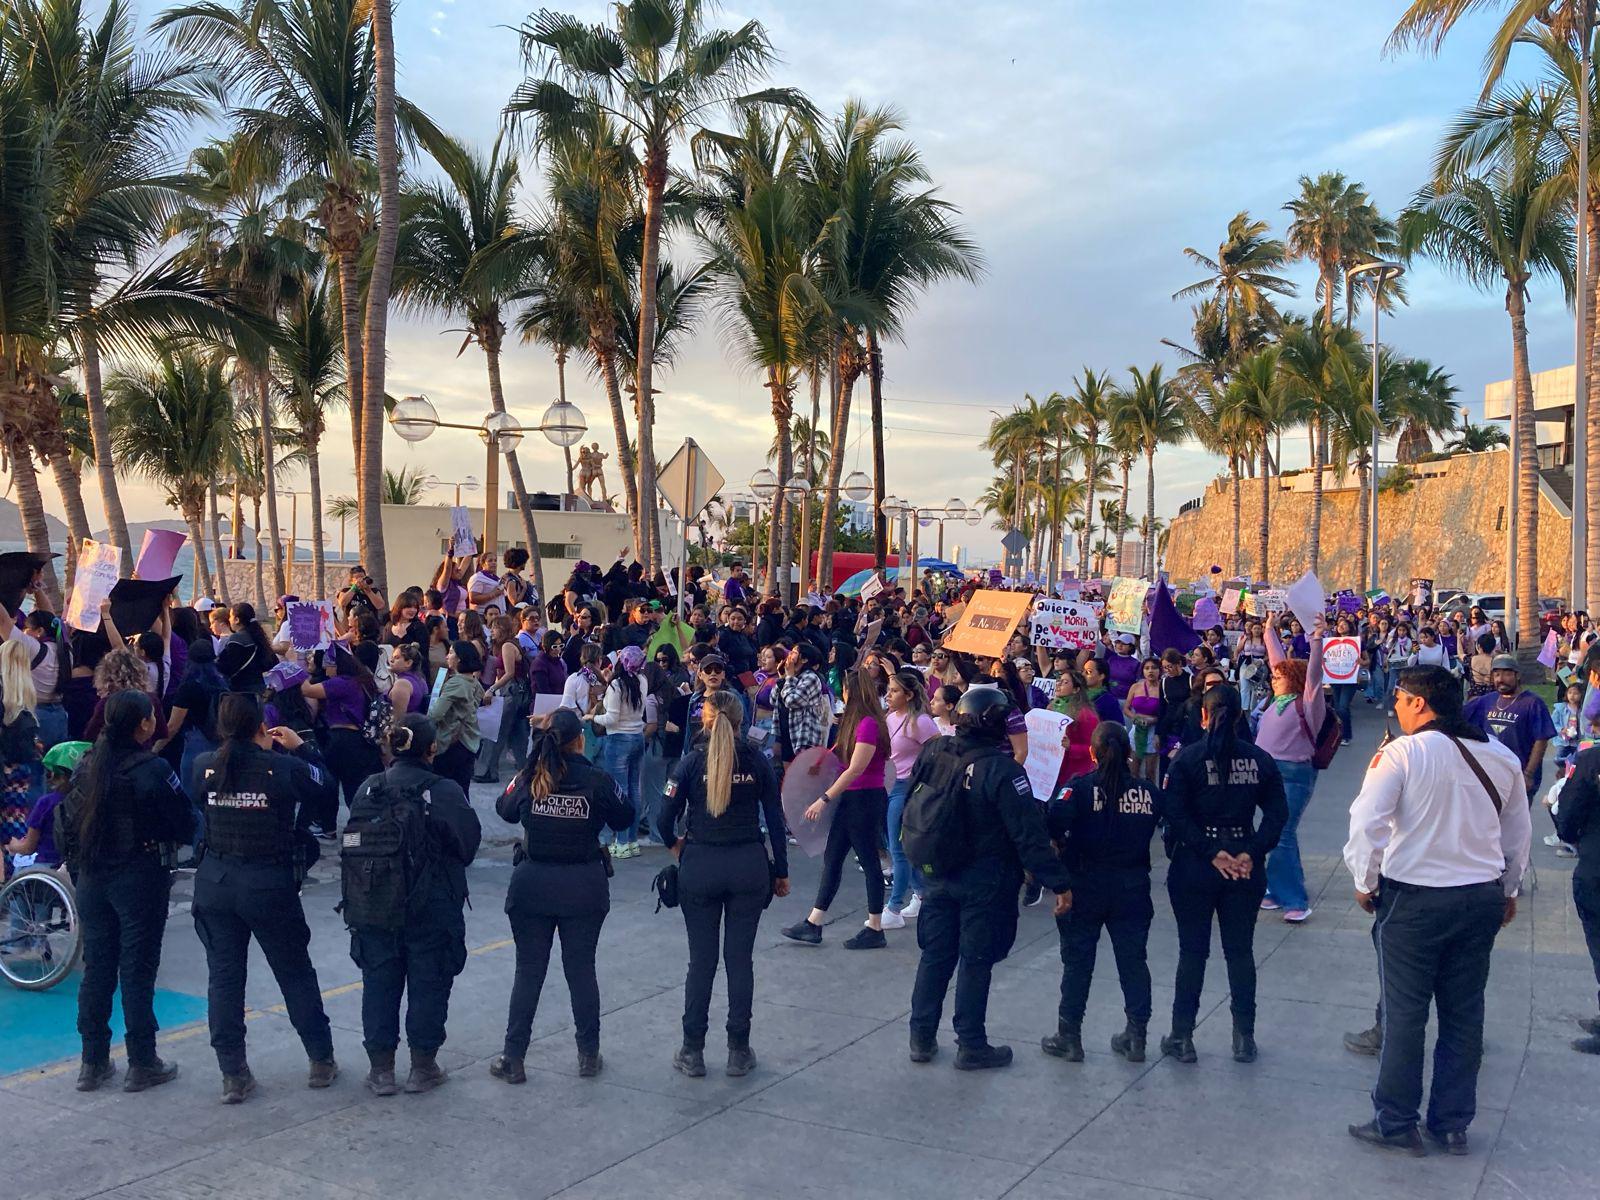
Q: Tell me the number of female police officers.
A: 7